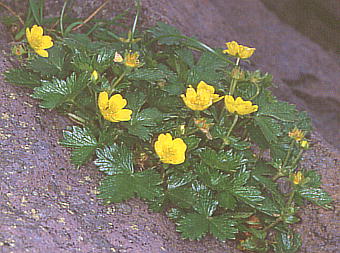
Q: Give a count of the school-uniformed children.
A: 0